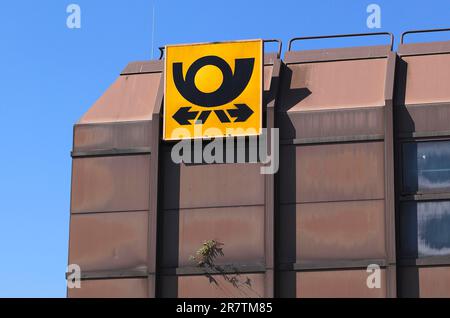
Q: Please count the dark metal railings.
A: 3